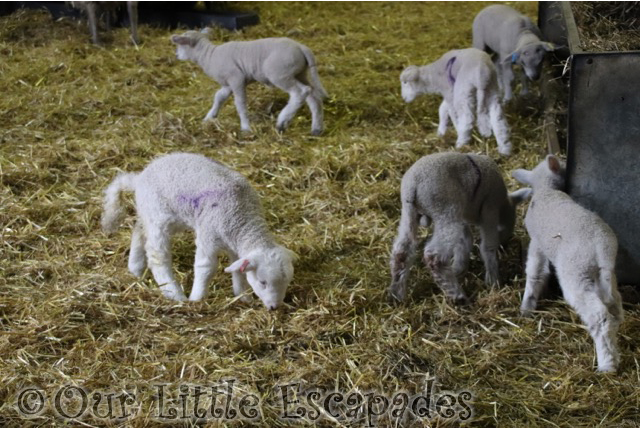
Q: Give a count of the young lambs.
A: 6